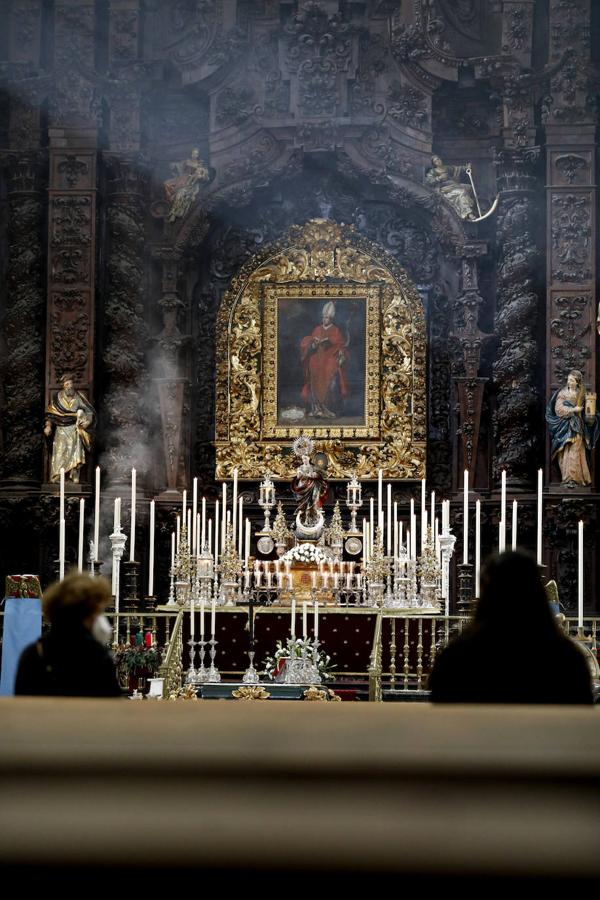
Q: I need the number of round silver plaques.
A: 2